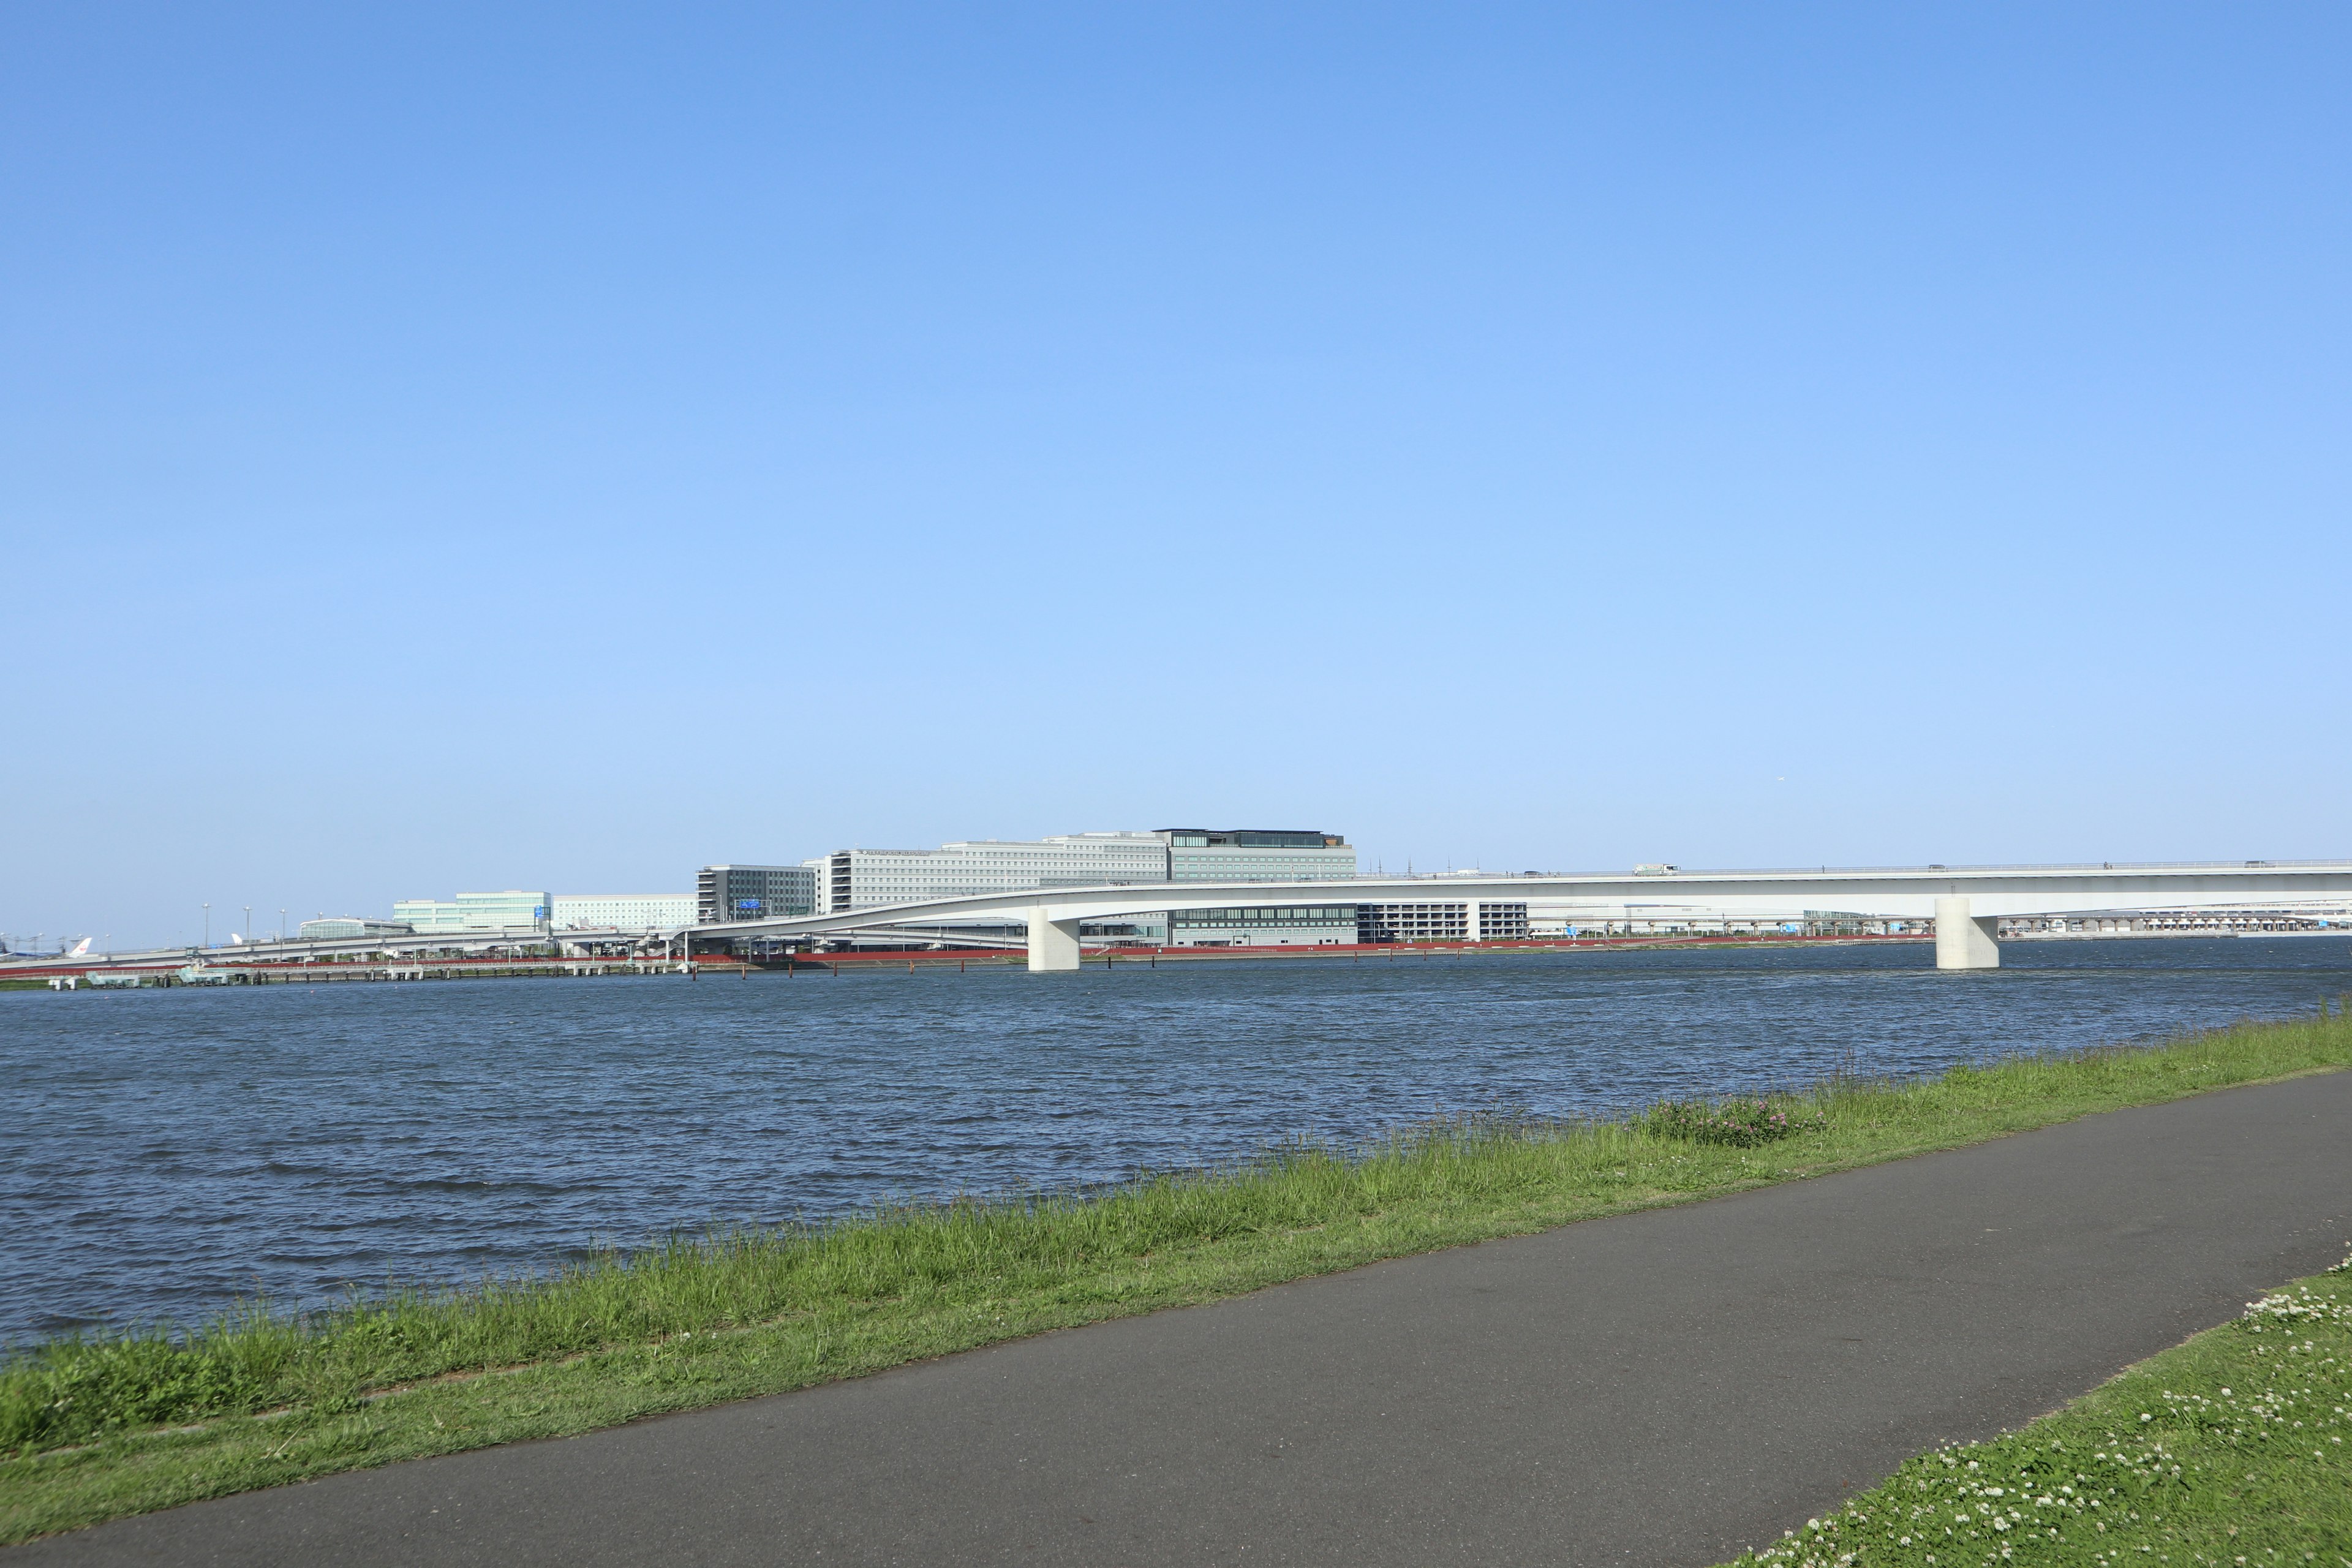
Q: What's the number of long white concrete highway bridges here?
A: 1